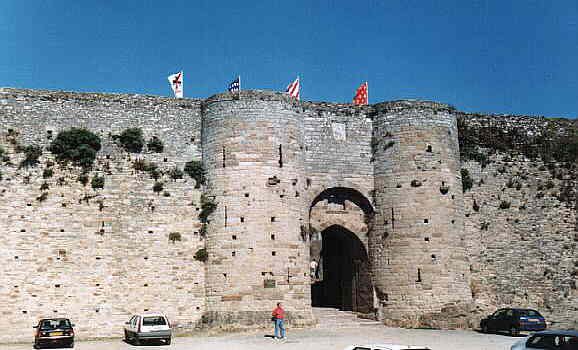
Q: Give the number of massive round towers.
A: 2